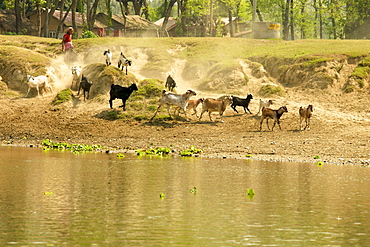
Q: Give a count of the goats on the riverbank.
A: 14